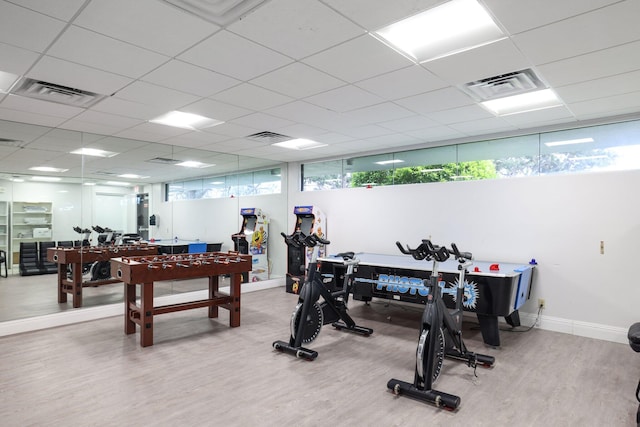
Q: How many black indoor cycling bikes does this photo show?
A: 2